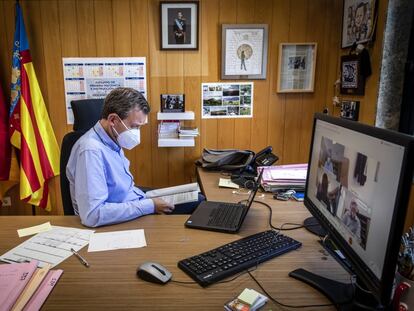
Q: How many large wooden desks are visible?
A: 1